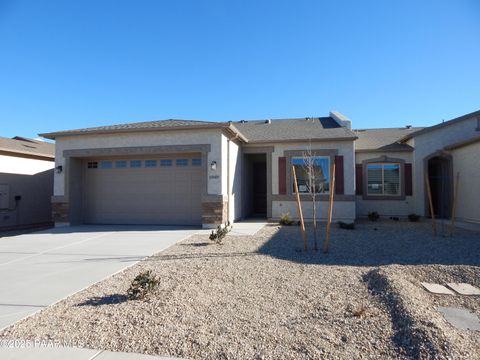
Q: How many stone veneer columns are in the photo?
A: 2